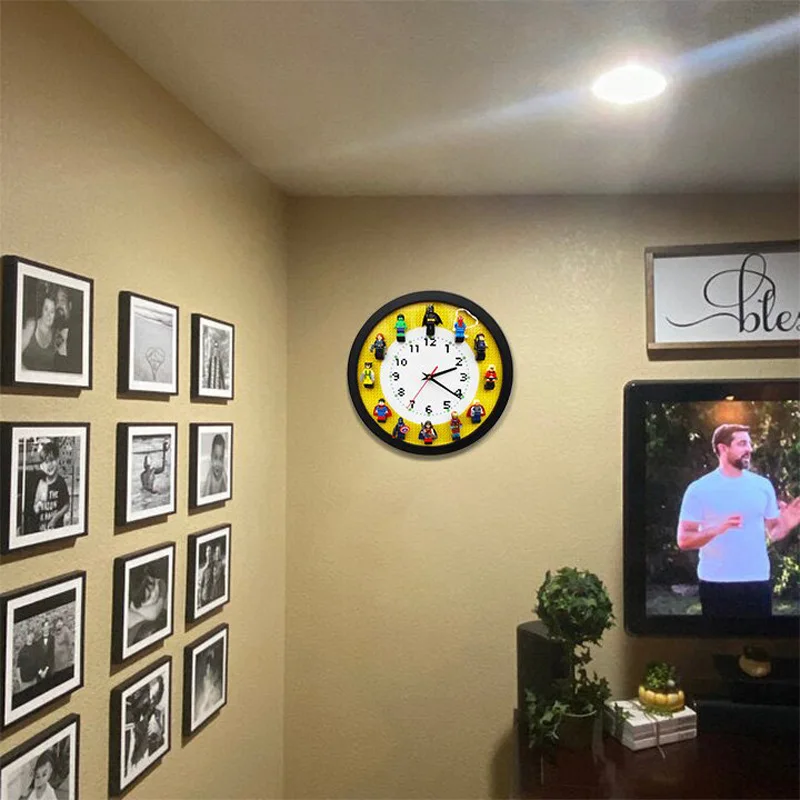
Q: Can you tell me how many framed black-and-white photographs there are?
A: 12